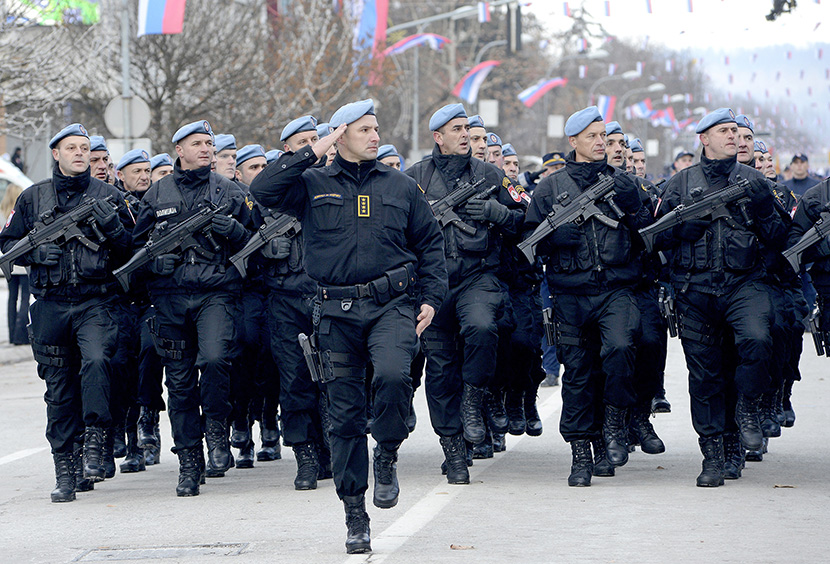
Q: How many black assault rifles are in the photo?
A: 7